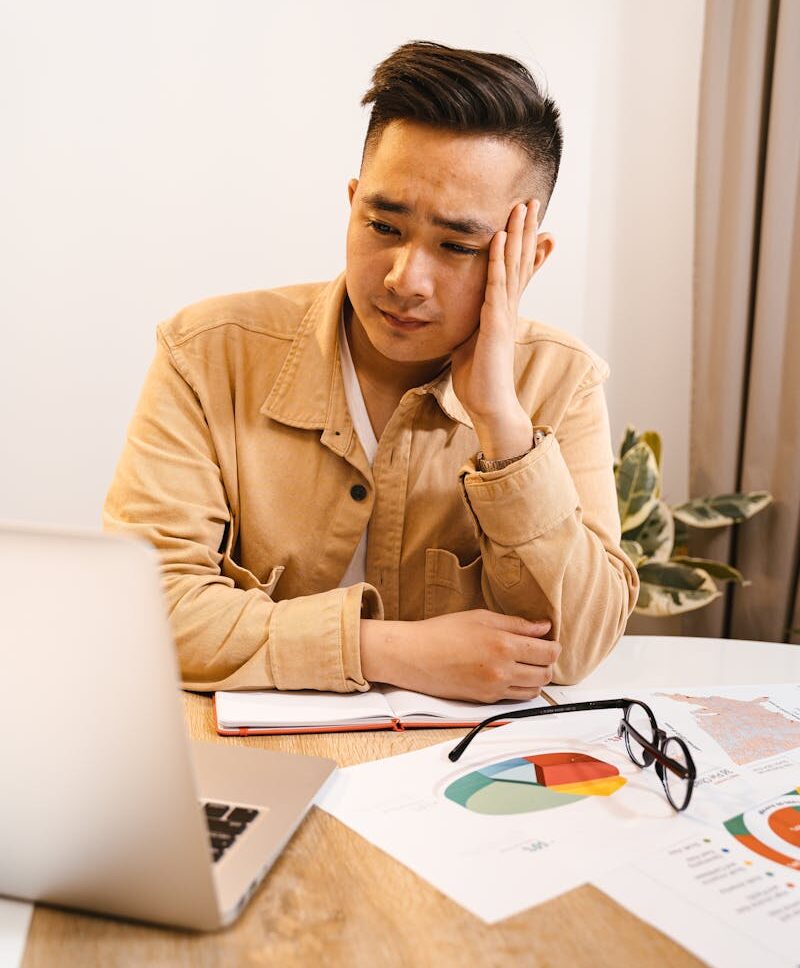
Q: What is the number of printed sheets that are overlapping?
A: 3